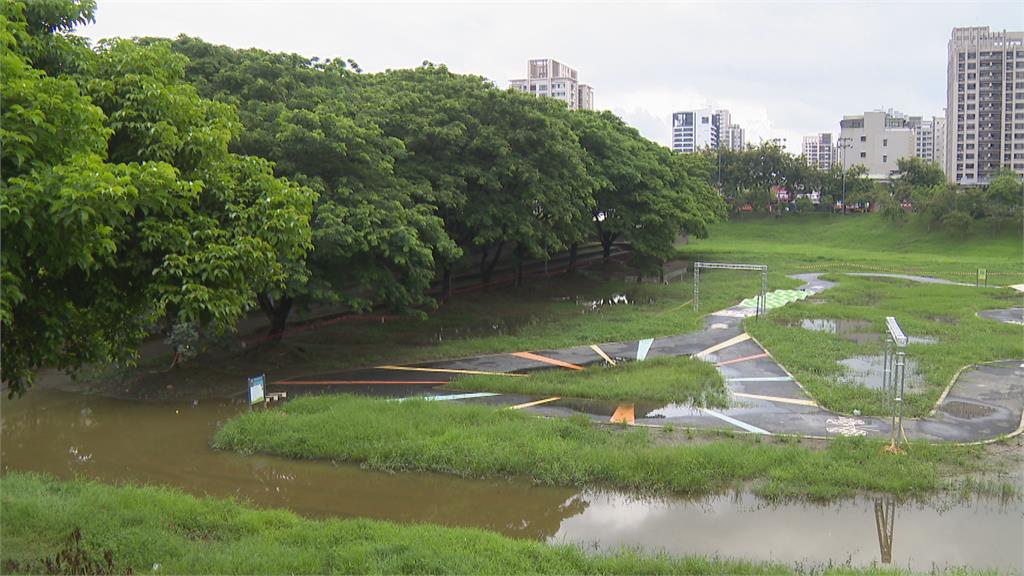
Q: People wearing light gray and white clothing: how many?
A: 0